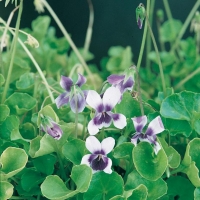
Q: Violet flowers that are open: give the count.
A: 5